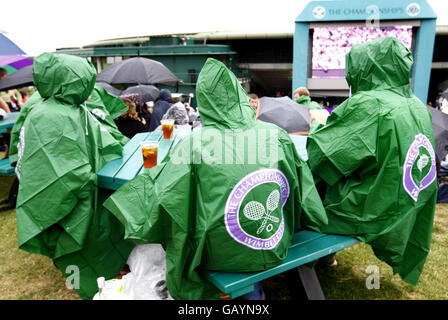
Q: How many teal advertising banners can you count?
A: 1